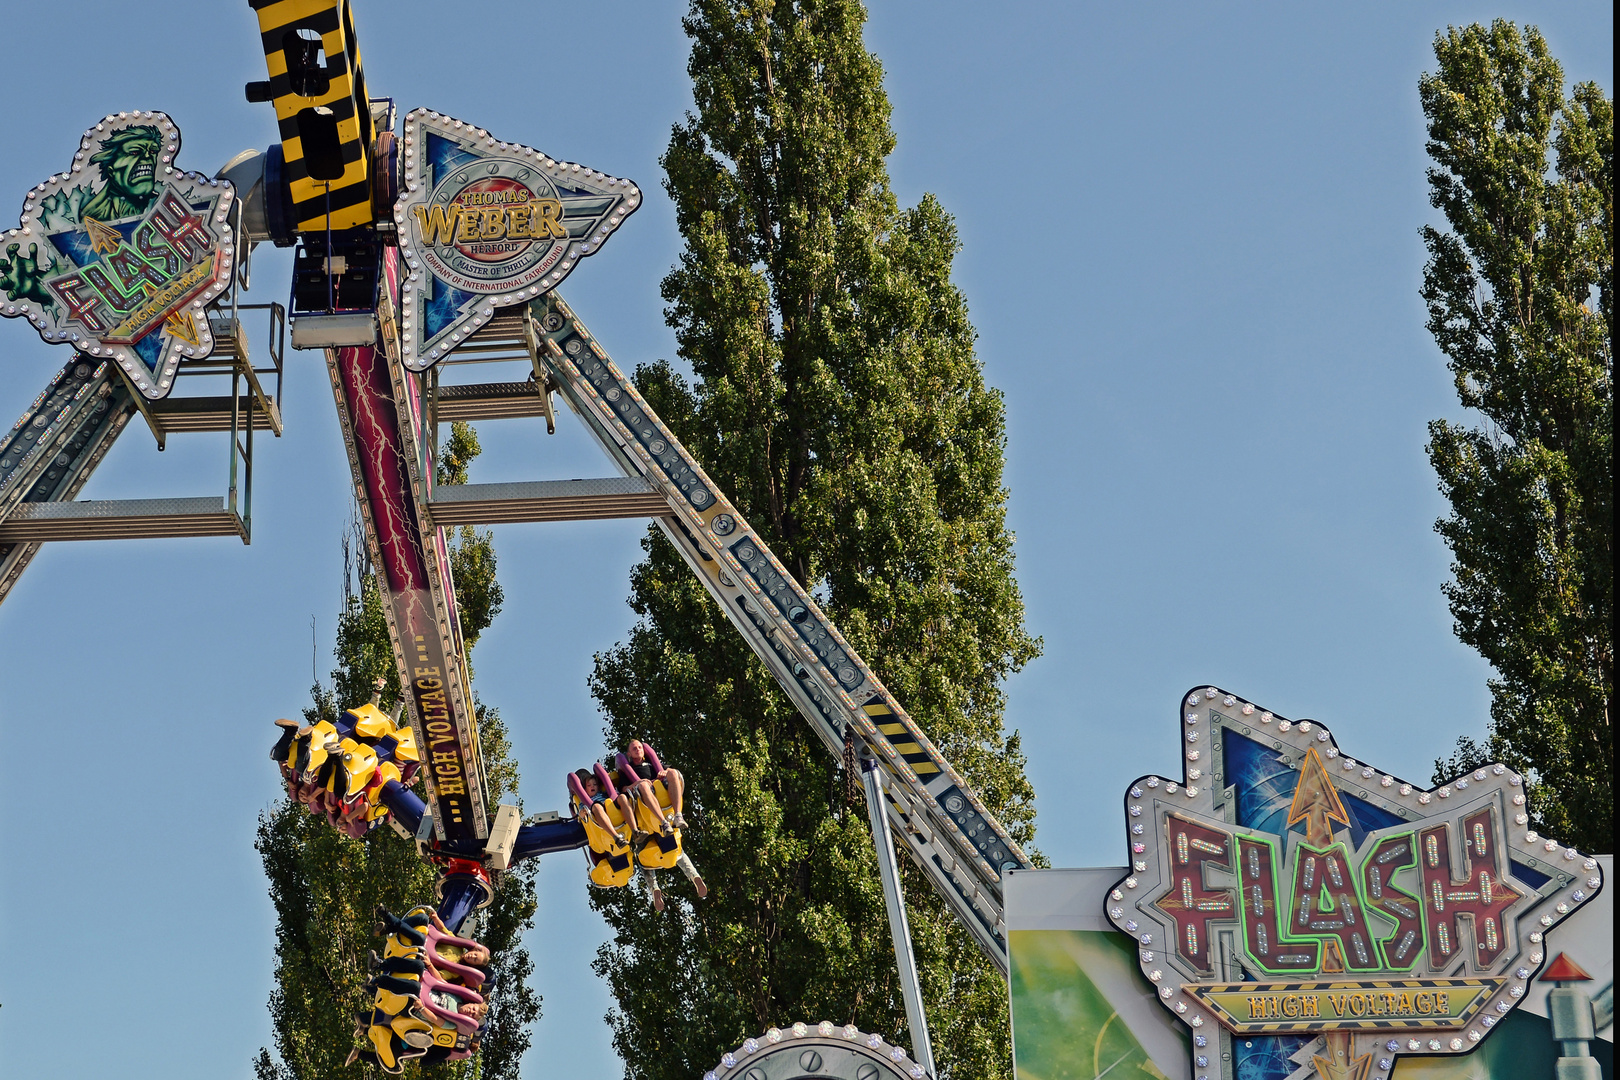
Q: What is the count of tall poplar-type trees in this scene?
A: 3